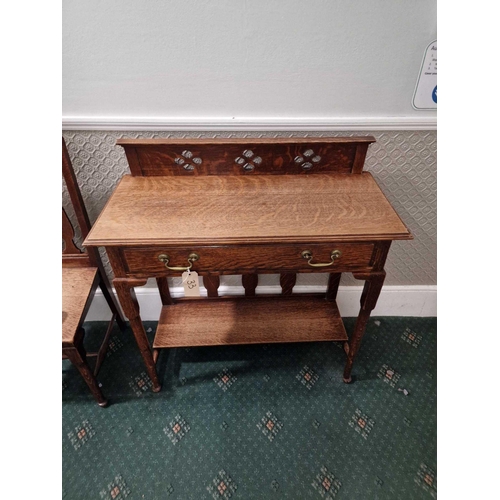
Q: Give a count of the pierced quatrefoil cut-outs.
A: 3